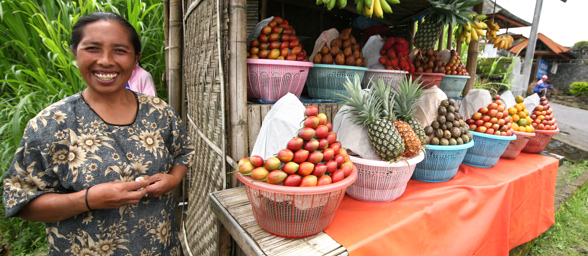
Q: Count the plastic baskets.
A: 11